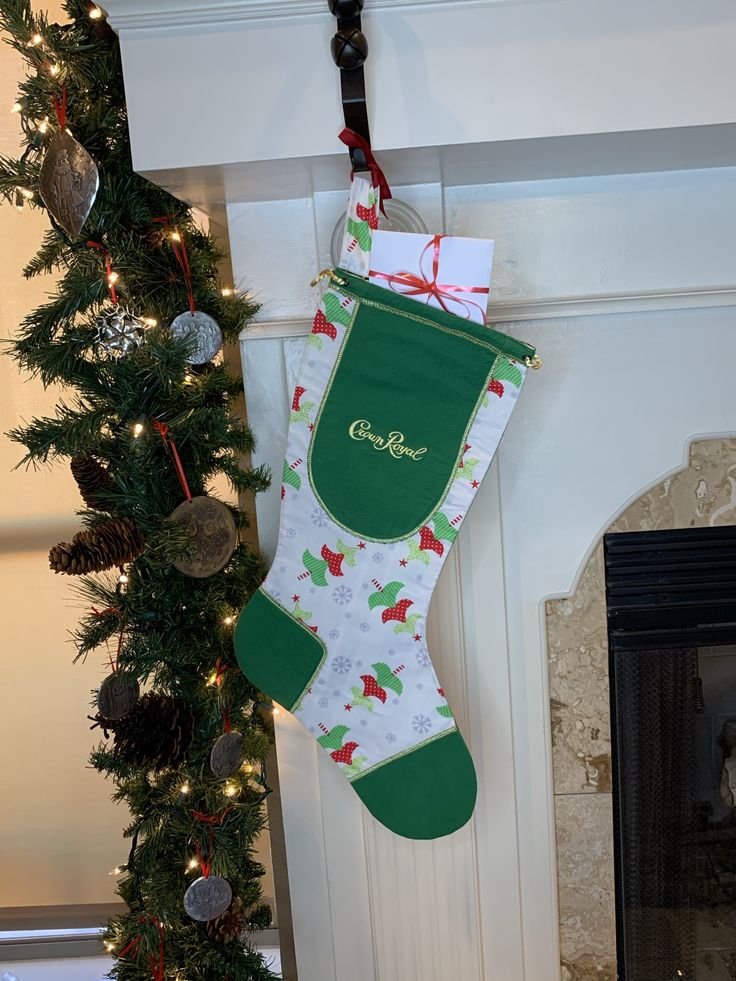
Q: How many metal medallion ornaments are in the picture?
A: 6